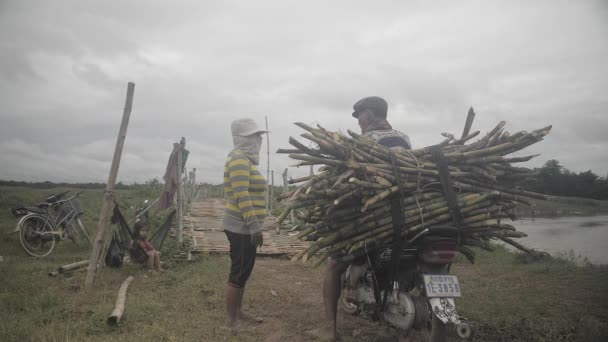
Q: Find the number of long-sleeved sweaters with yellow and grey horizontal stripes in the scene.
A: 1